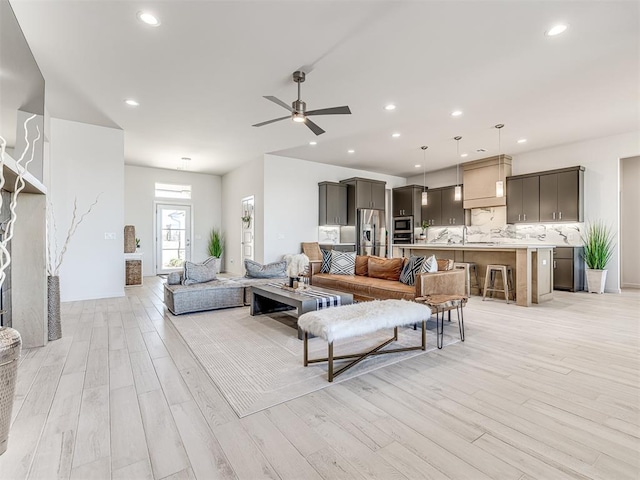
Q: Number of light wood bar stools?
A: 2